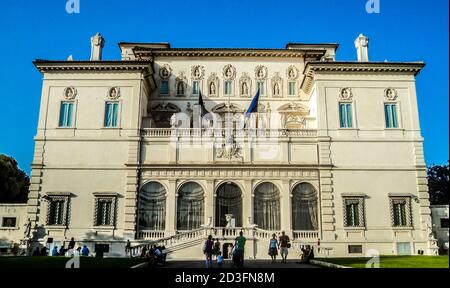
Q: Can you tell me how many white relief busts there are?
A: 9